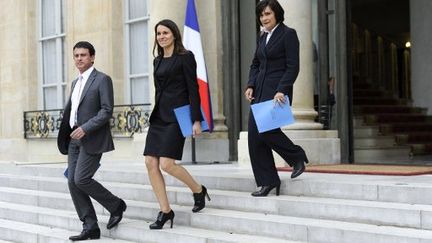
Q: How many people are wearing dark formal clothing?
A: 3